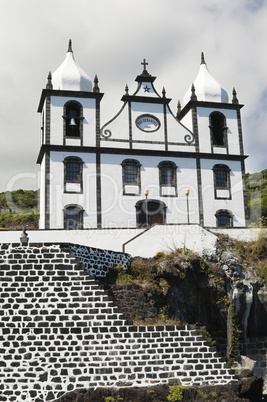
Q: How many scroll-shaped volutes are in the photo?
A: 2